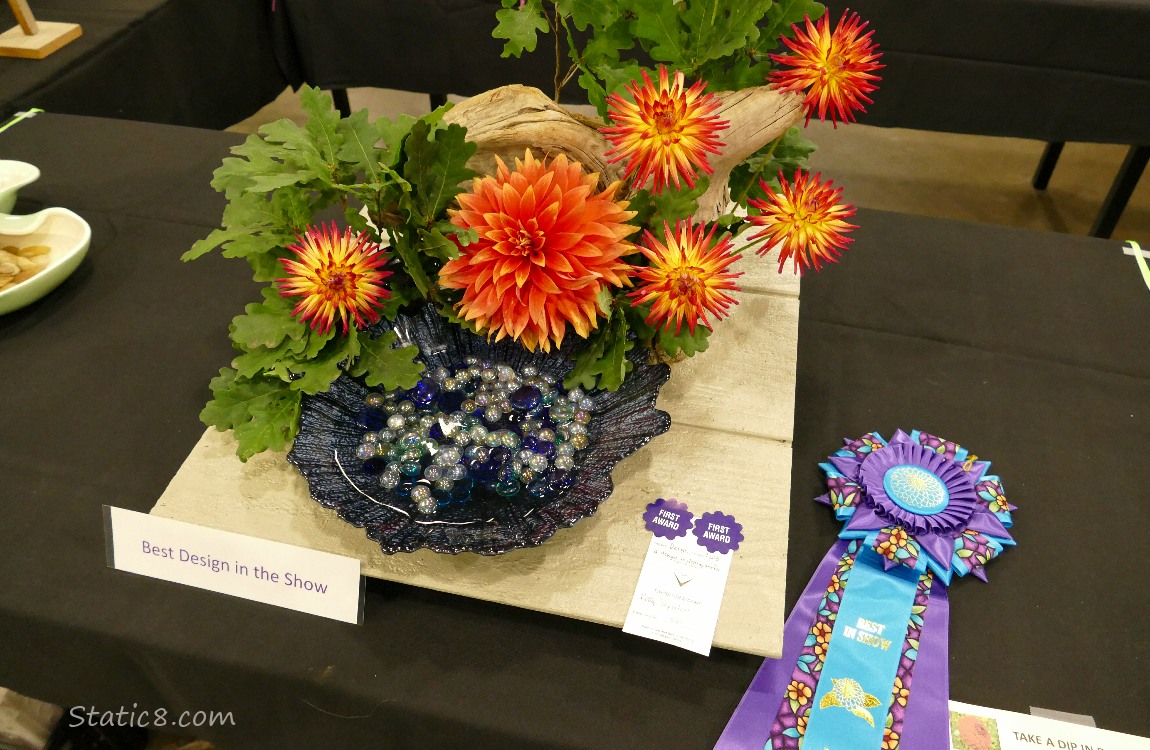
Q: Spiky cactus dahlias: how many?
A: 5